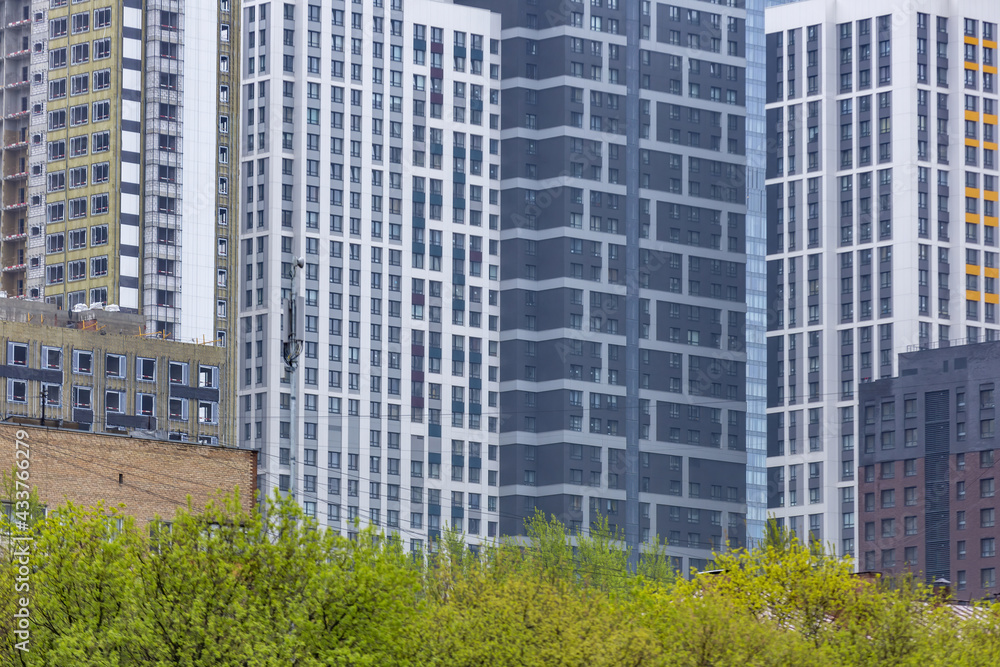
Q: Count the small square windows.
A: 10